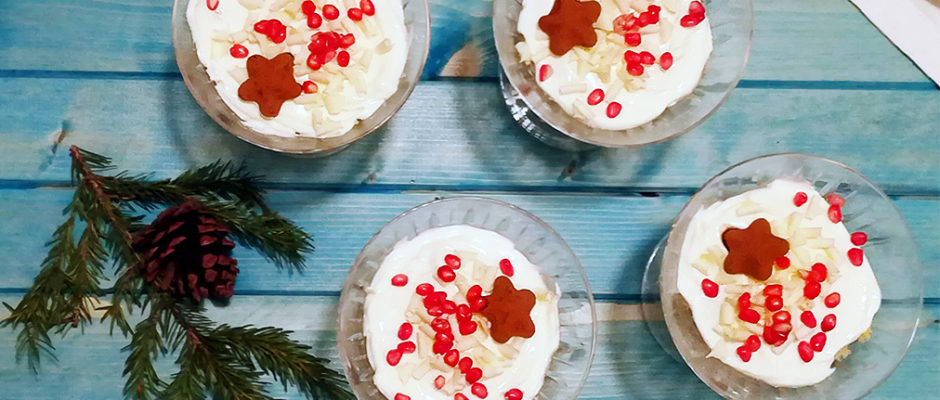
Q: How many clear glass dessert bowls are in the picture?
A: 4